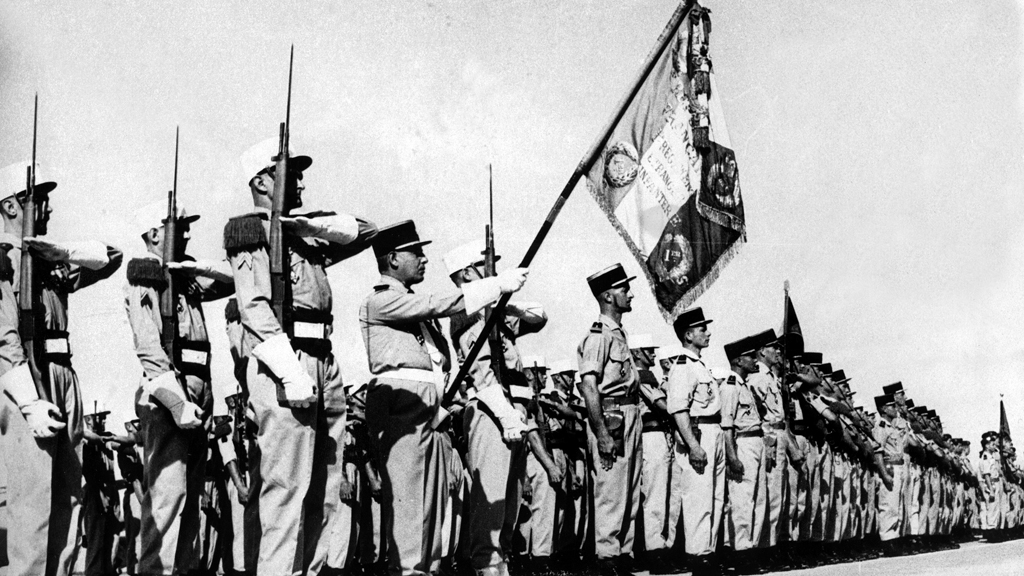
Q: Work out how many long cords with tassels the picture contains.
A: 2